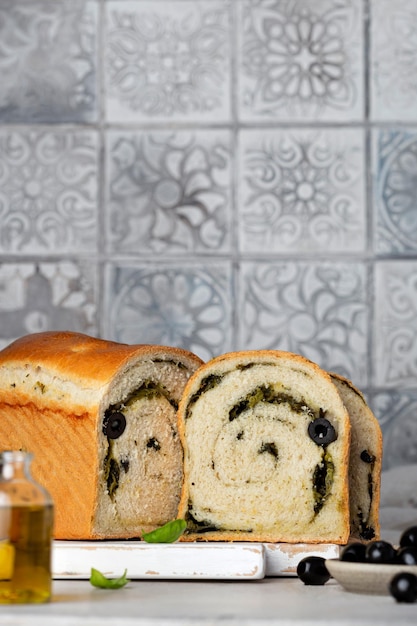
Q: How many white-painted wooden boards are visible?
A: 2